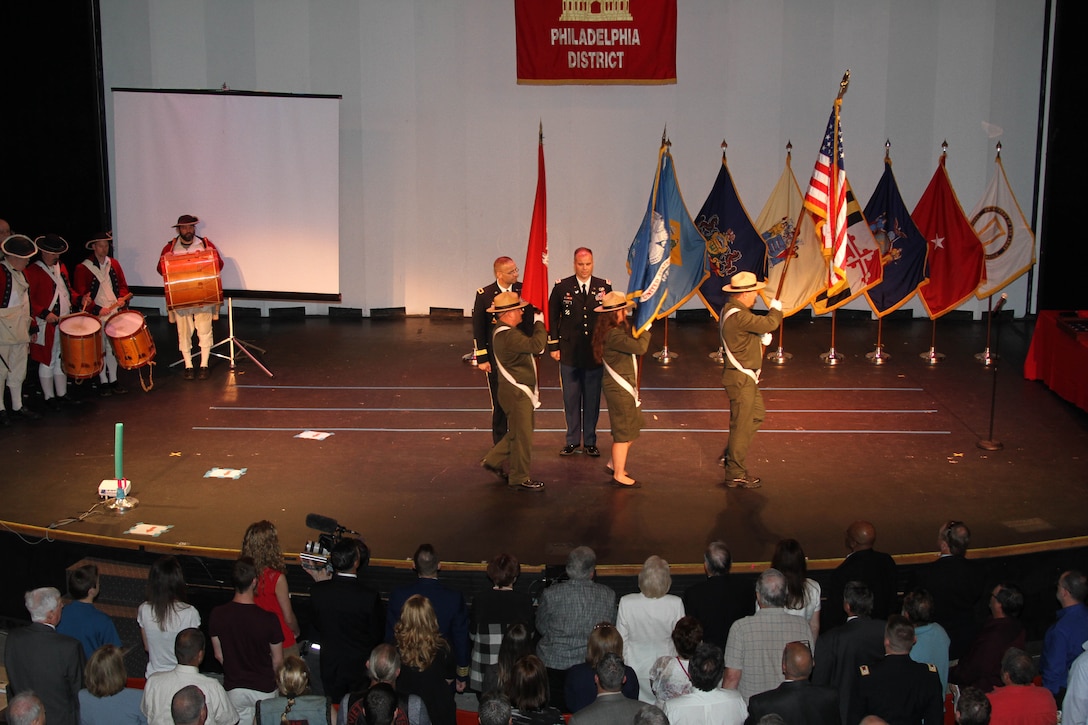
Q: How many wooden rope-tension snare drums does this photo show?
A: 2